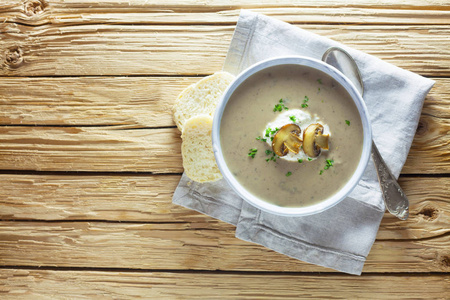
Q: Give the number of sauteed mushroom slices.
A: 2